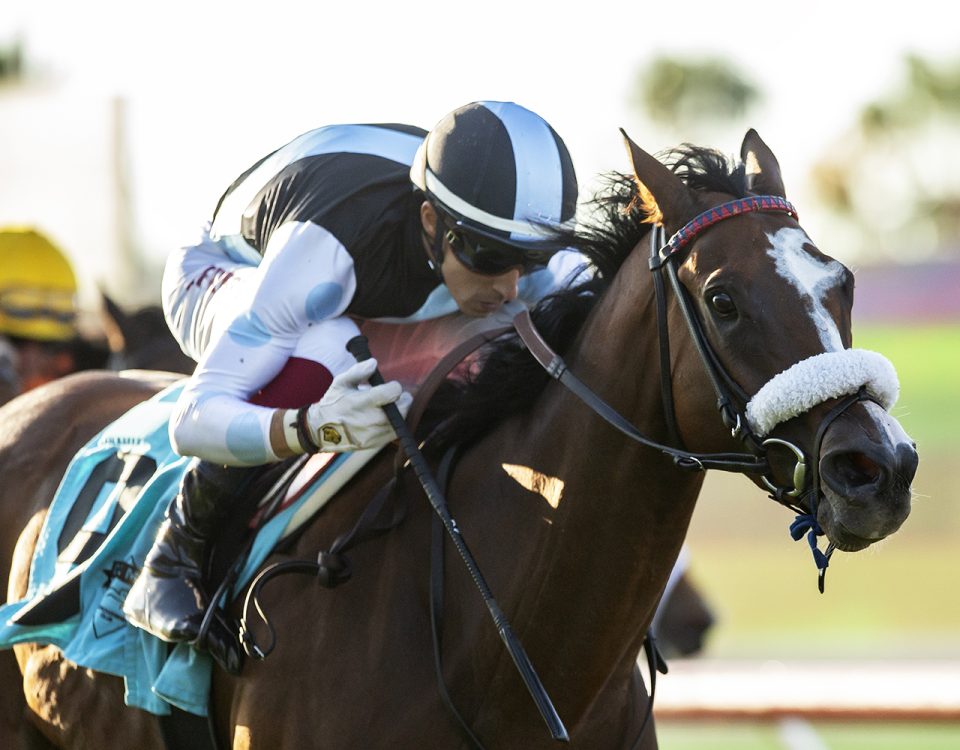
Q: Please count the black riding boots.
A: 1